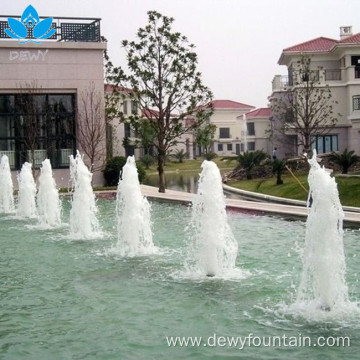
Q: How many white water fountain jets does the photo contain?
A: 7